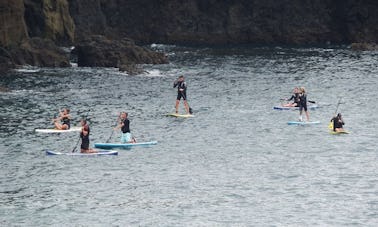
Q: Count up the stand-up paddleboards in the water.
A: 7